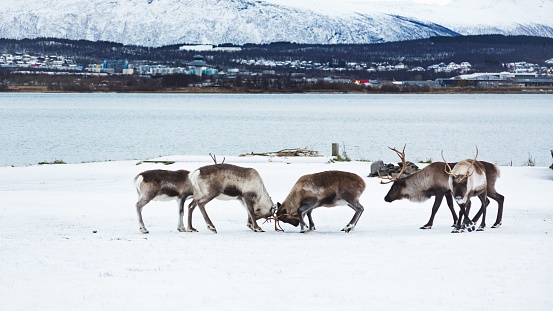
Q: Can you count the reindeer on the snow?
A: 5